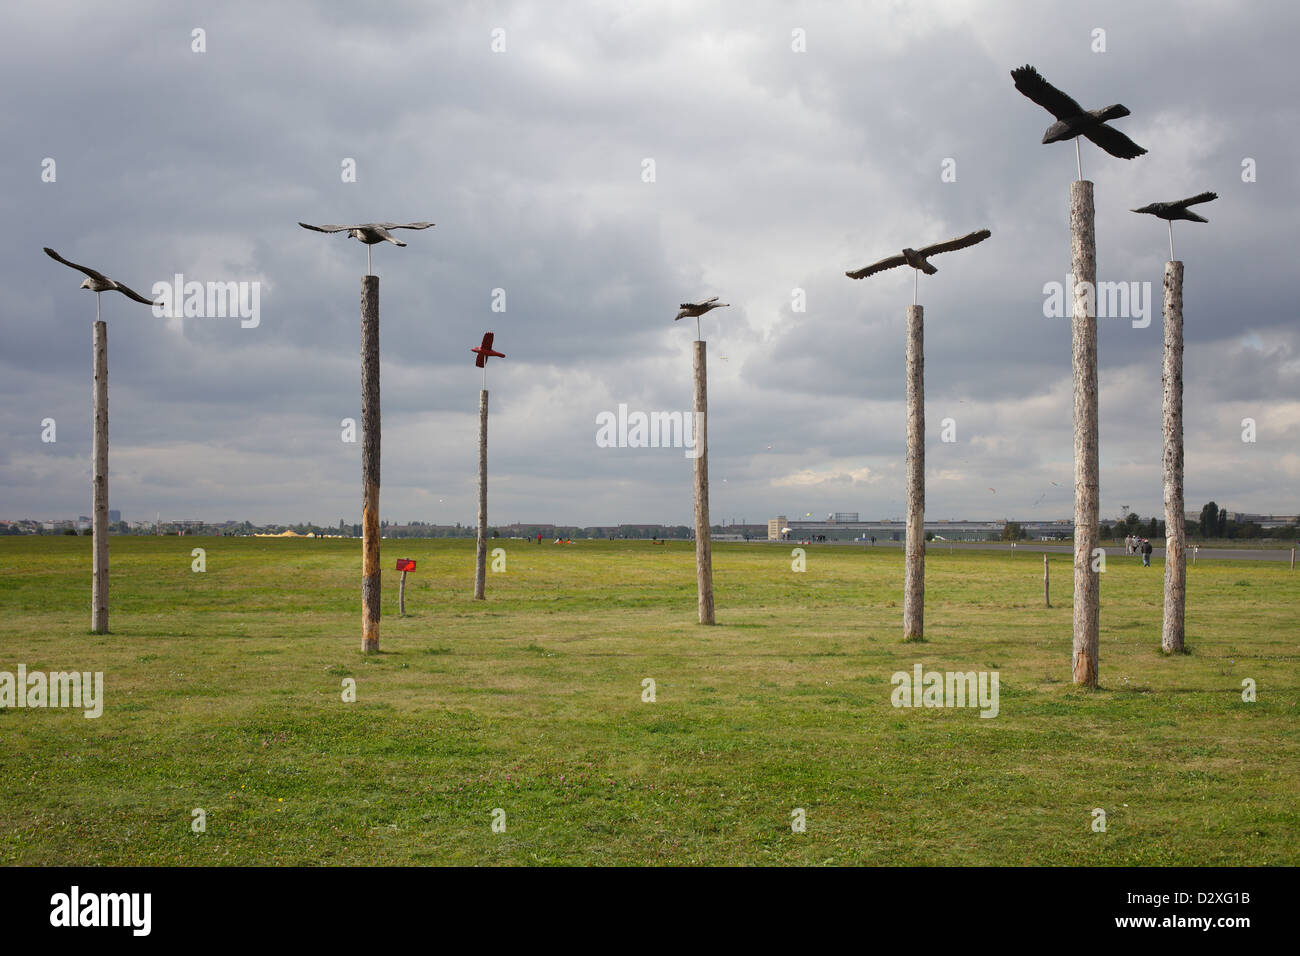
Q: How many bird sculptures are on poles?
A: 7